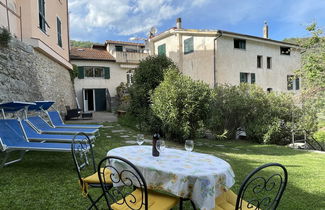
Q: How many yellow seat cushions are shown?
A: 3